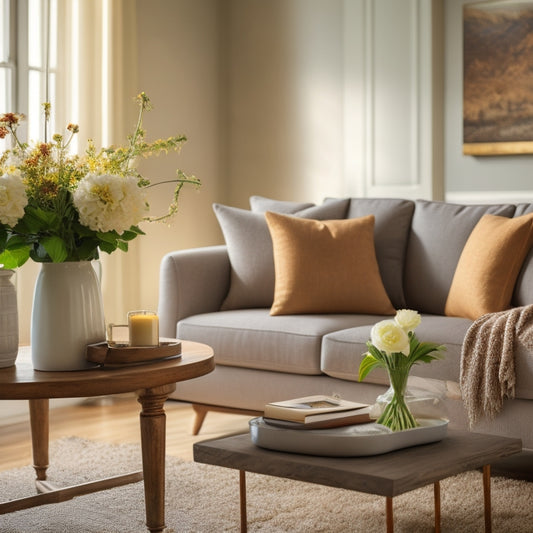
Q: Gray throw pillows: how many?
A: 2